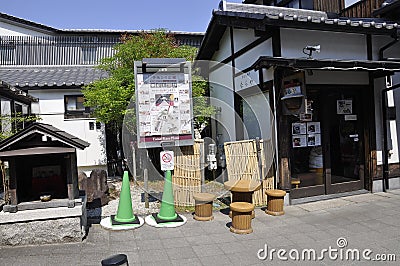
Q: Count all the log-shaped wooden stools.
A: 3